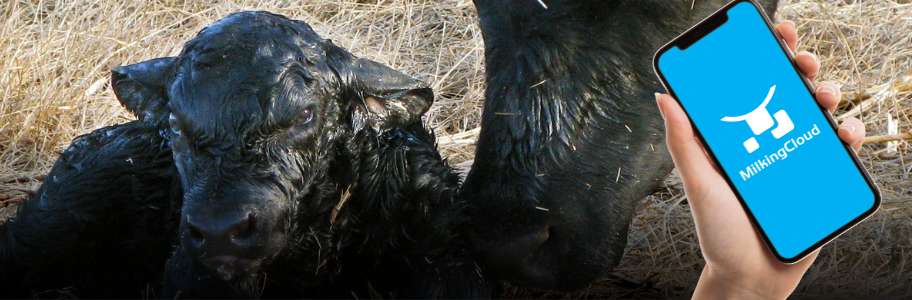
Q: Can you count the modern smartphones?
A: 1